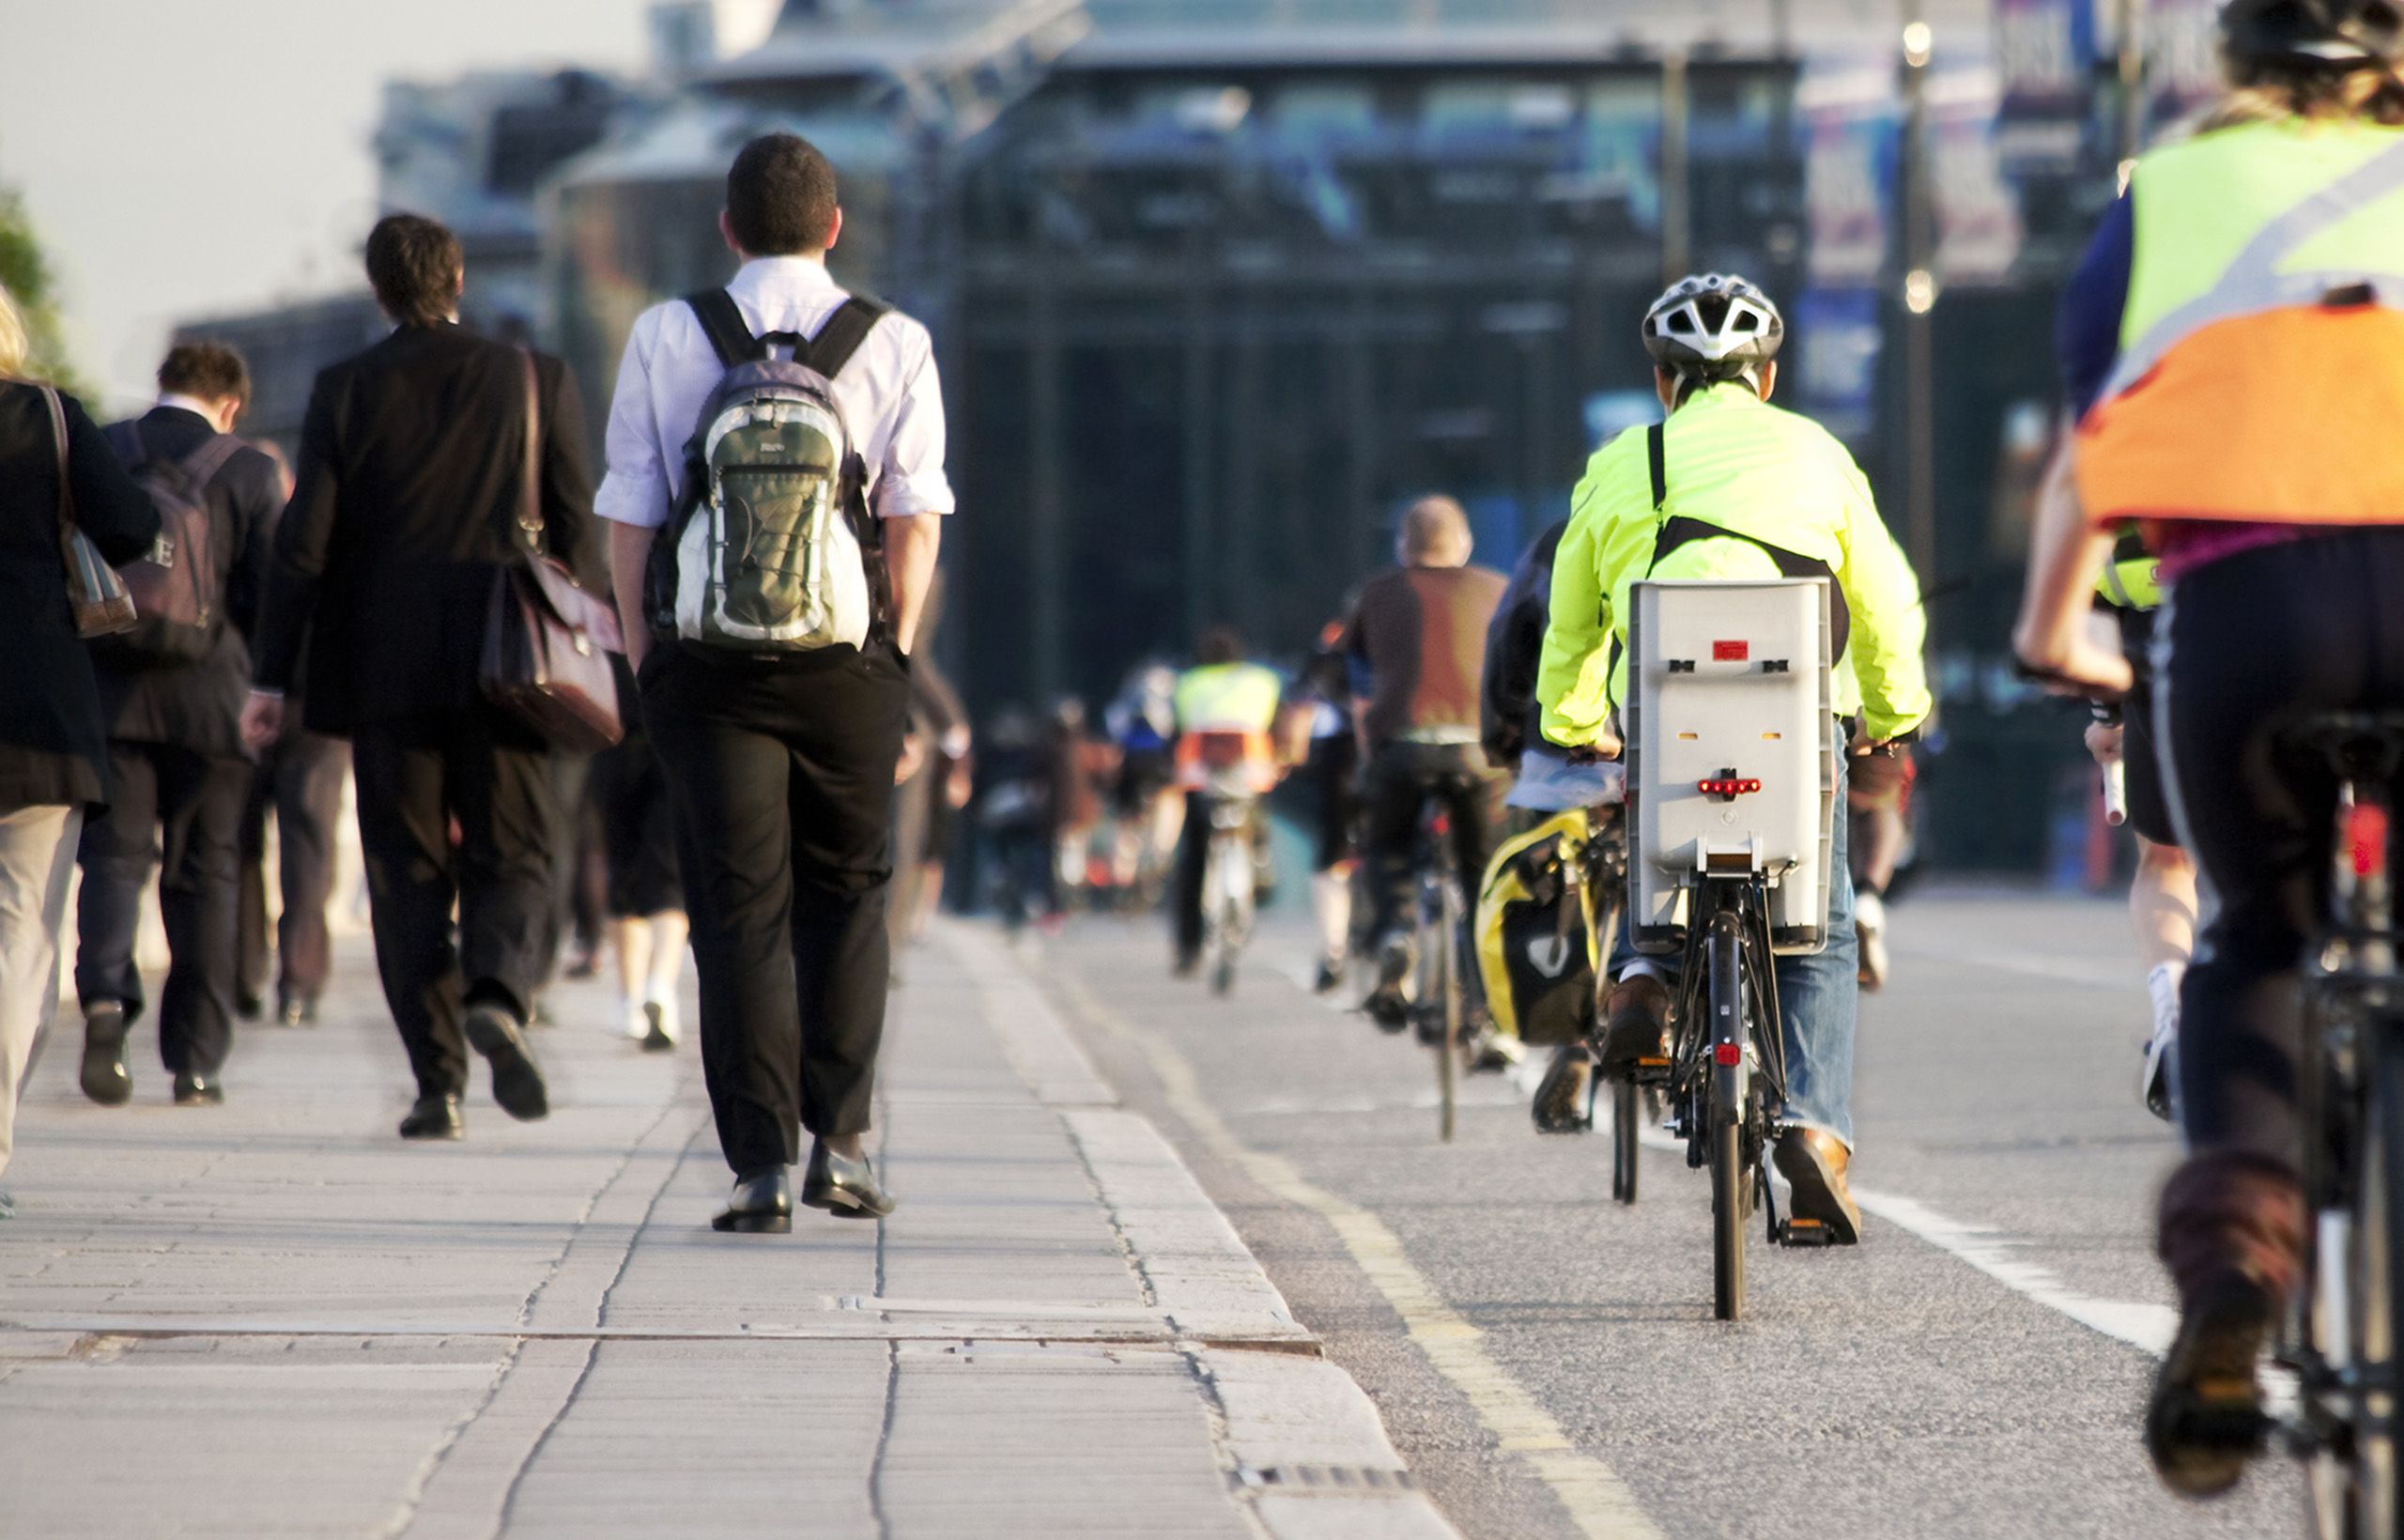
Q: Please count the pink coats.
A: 0